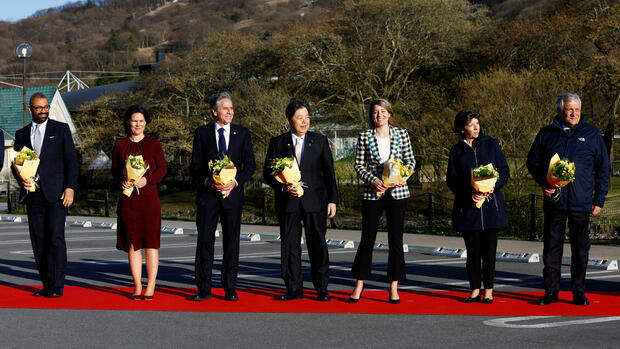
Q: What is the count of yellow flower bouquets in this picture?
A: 7